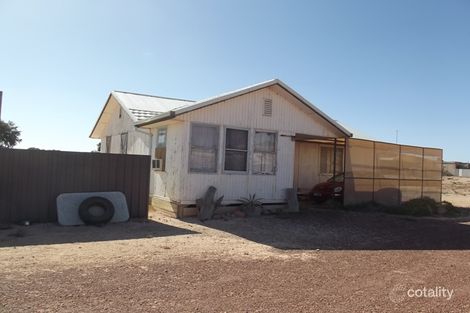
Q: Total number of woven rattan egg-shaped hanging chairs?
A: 0